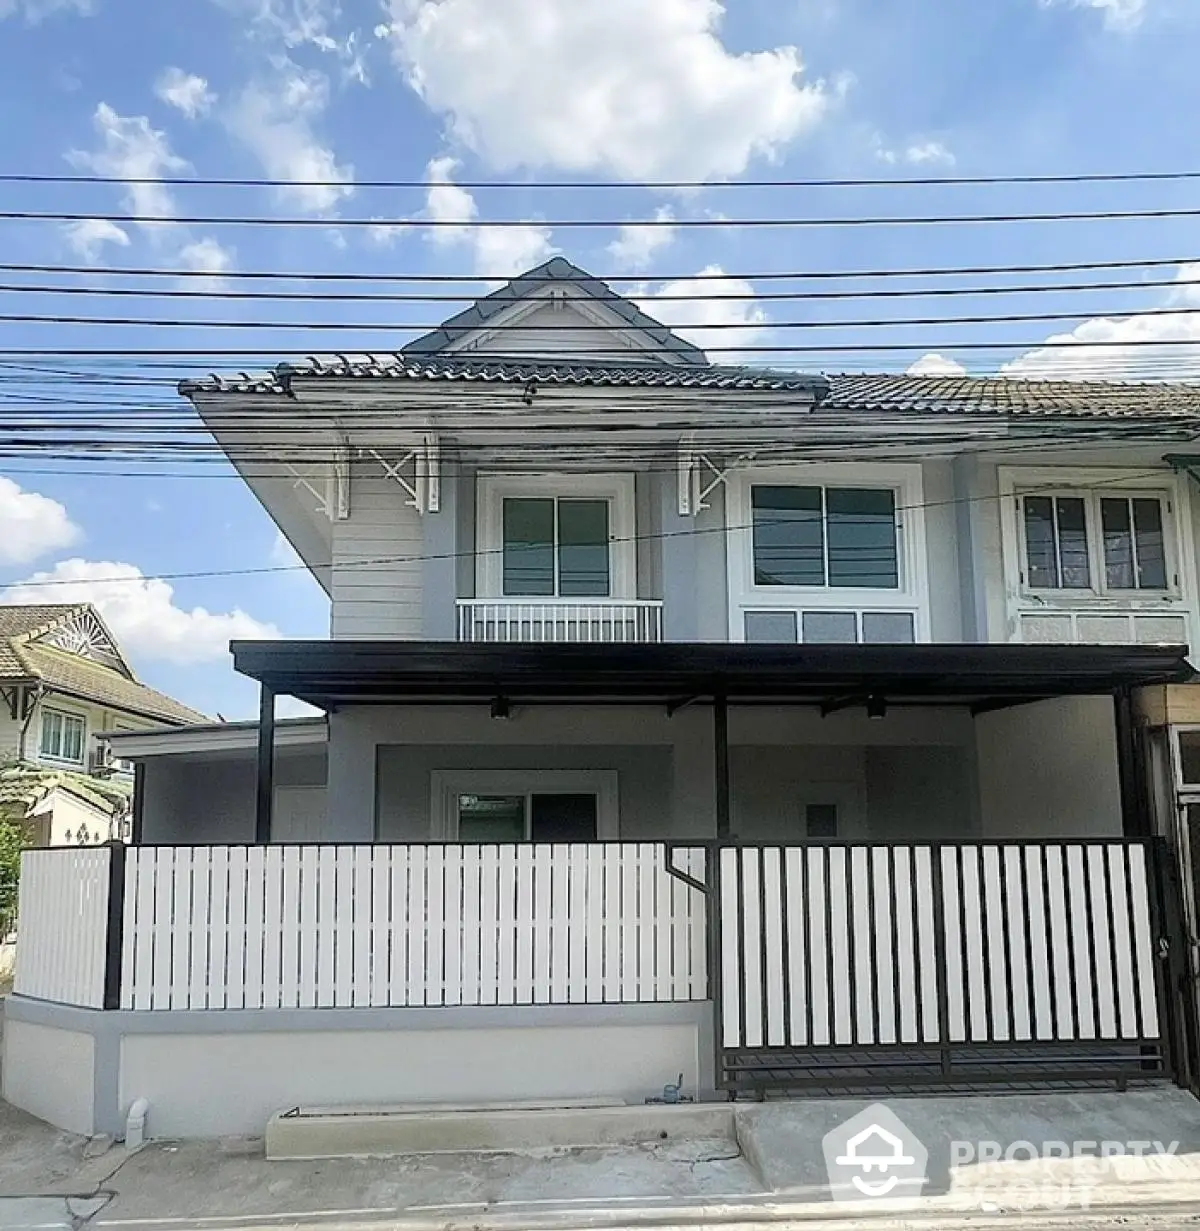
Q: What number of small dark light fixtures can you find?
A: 2